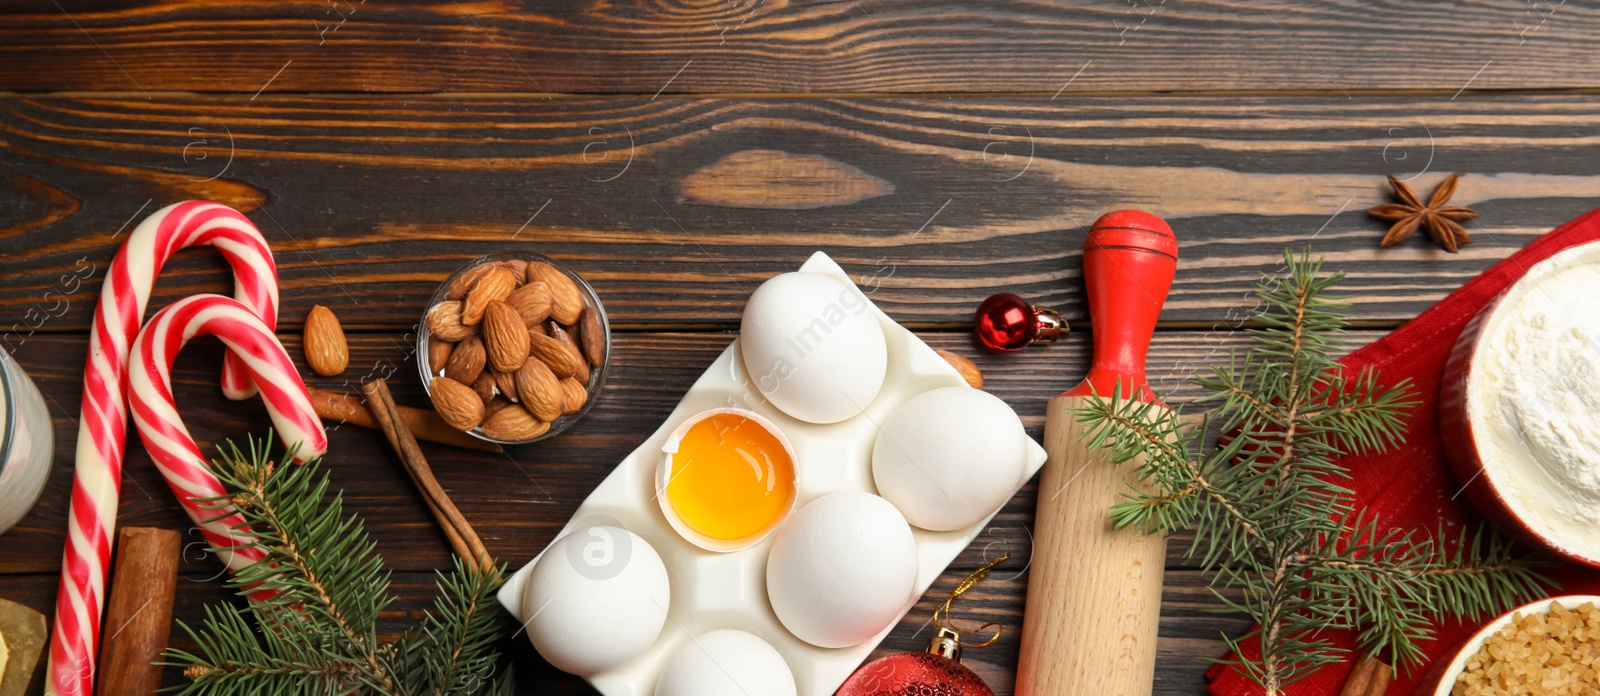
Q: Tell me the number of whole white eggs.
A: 5